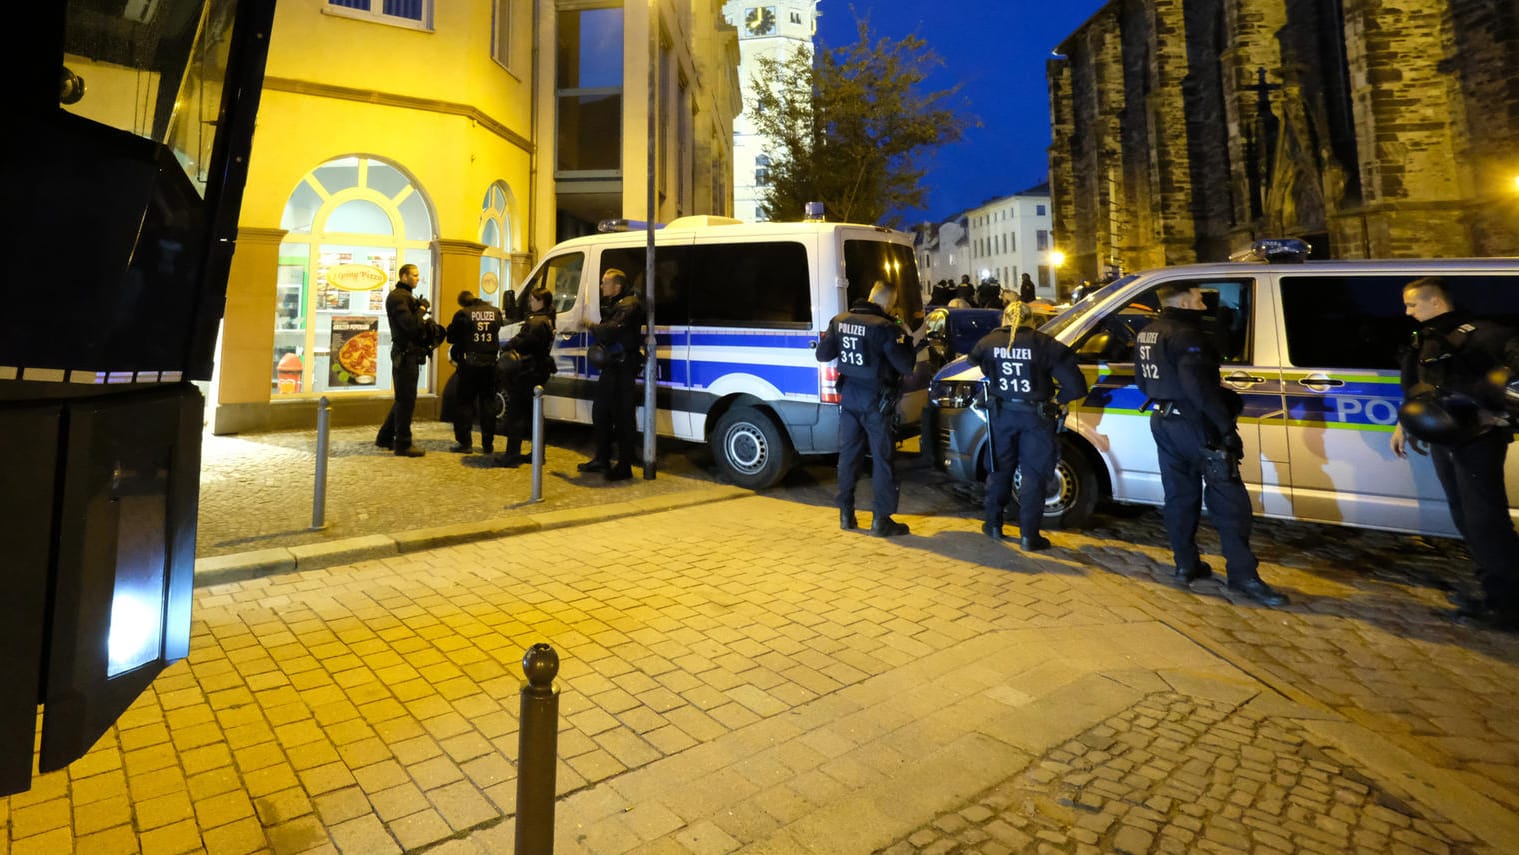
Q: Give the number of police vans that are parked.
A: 2